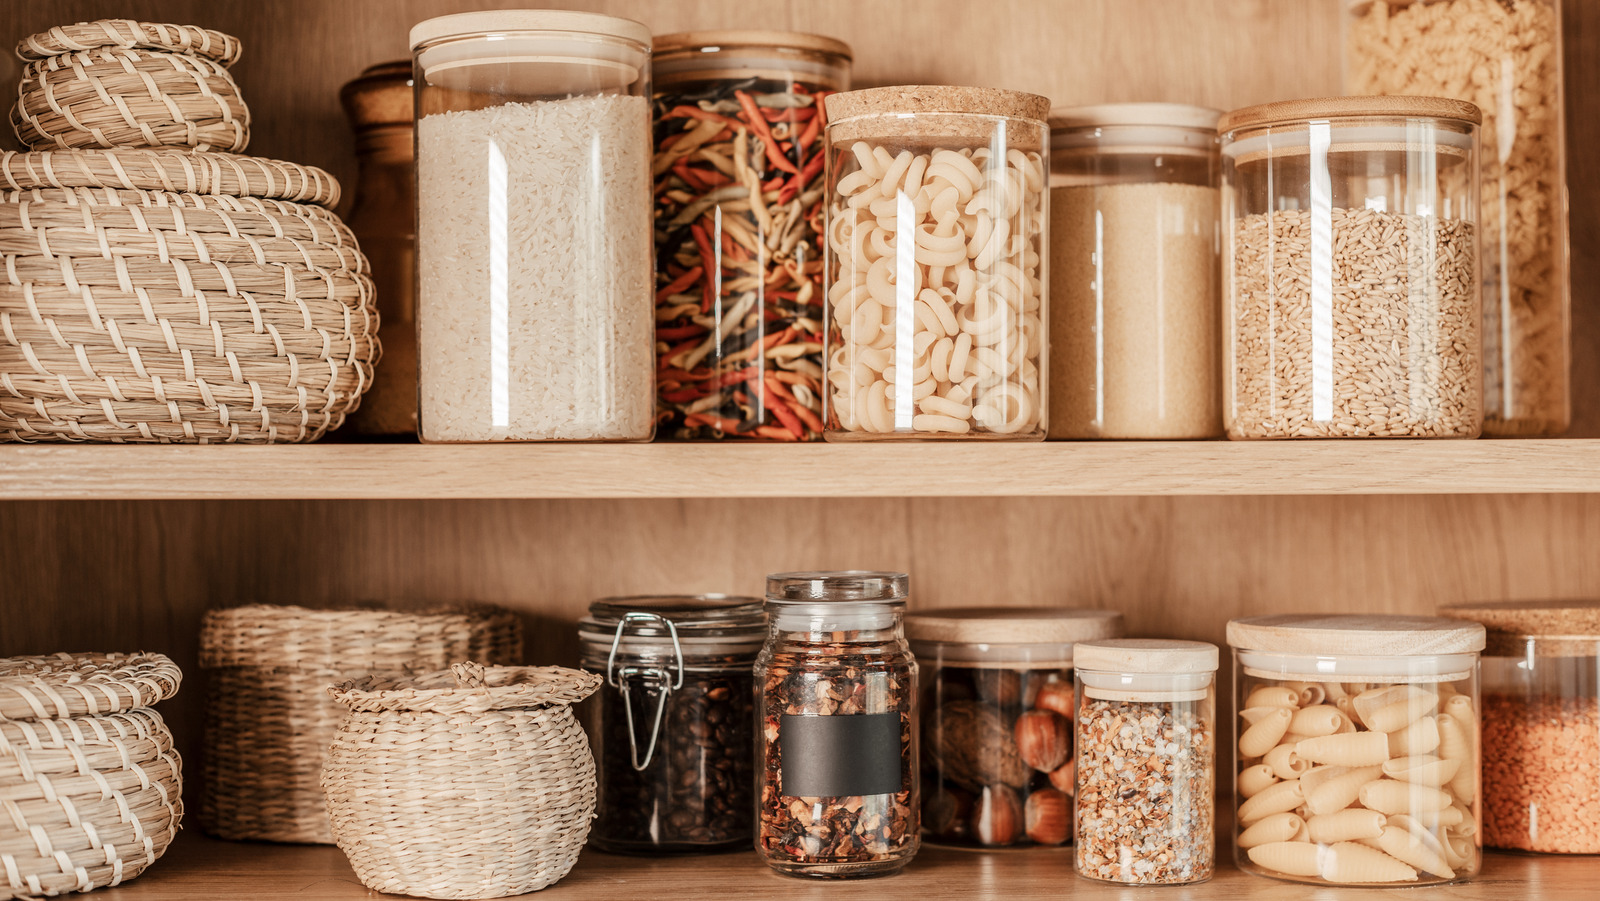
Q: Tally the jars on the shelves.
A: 12